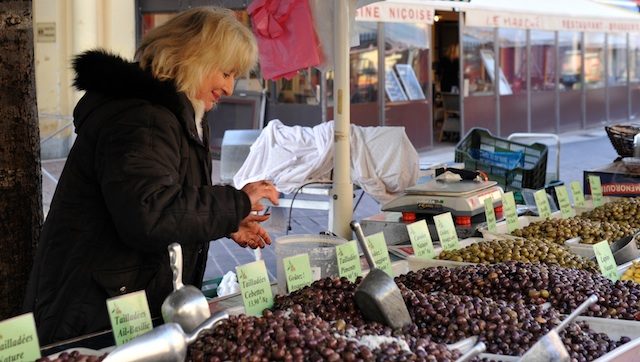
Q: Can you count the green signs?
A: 15